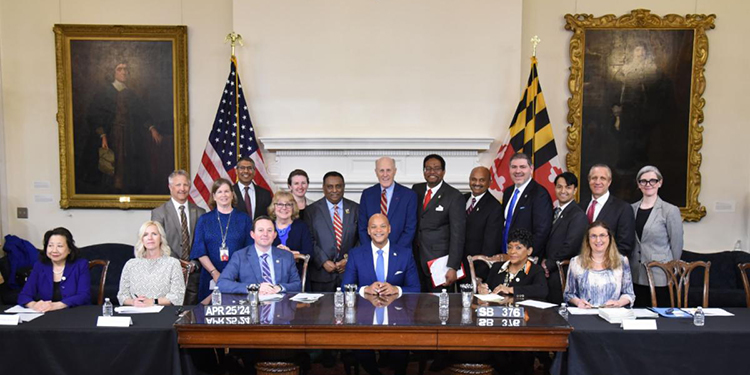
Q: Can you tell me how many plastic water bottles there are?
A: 6